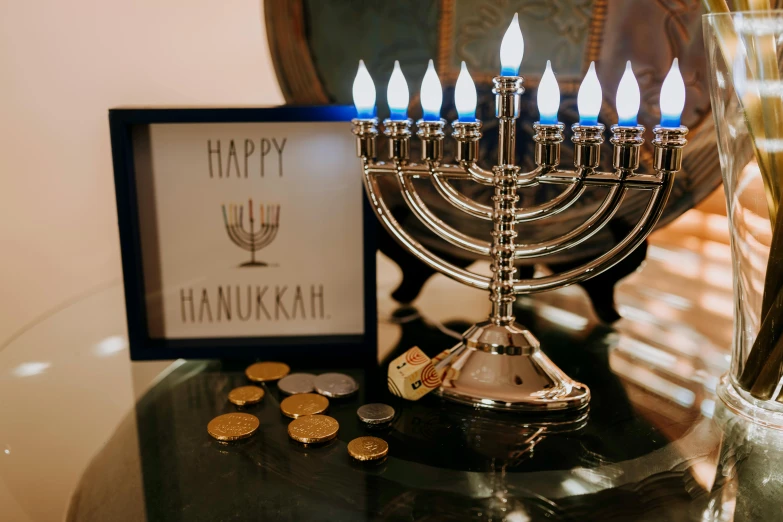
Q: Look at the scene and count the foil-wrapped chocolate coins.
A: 9